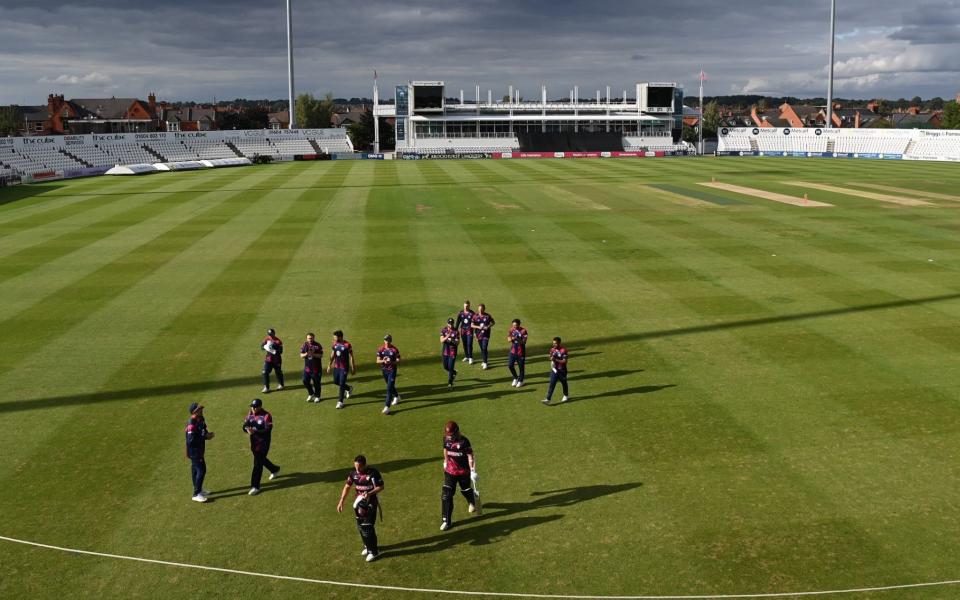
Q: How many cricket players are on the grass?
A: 13